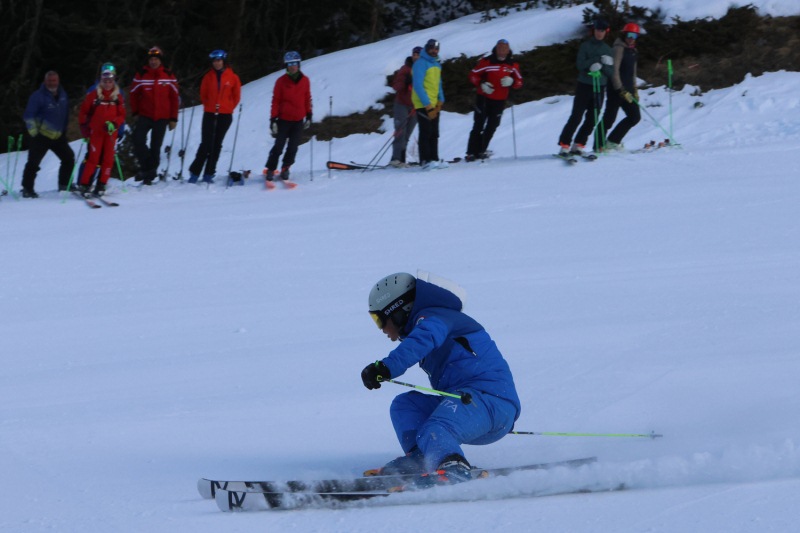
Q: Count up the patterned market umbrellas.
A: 0